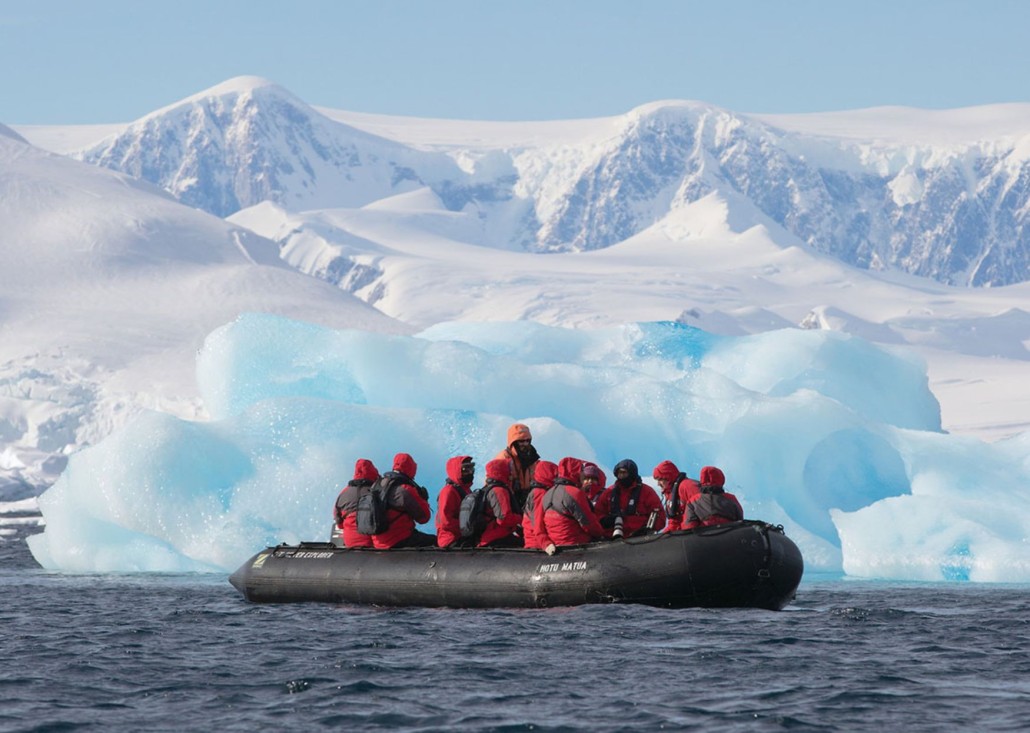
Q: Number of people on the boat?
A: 11